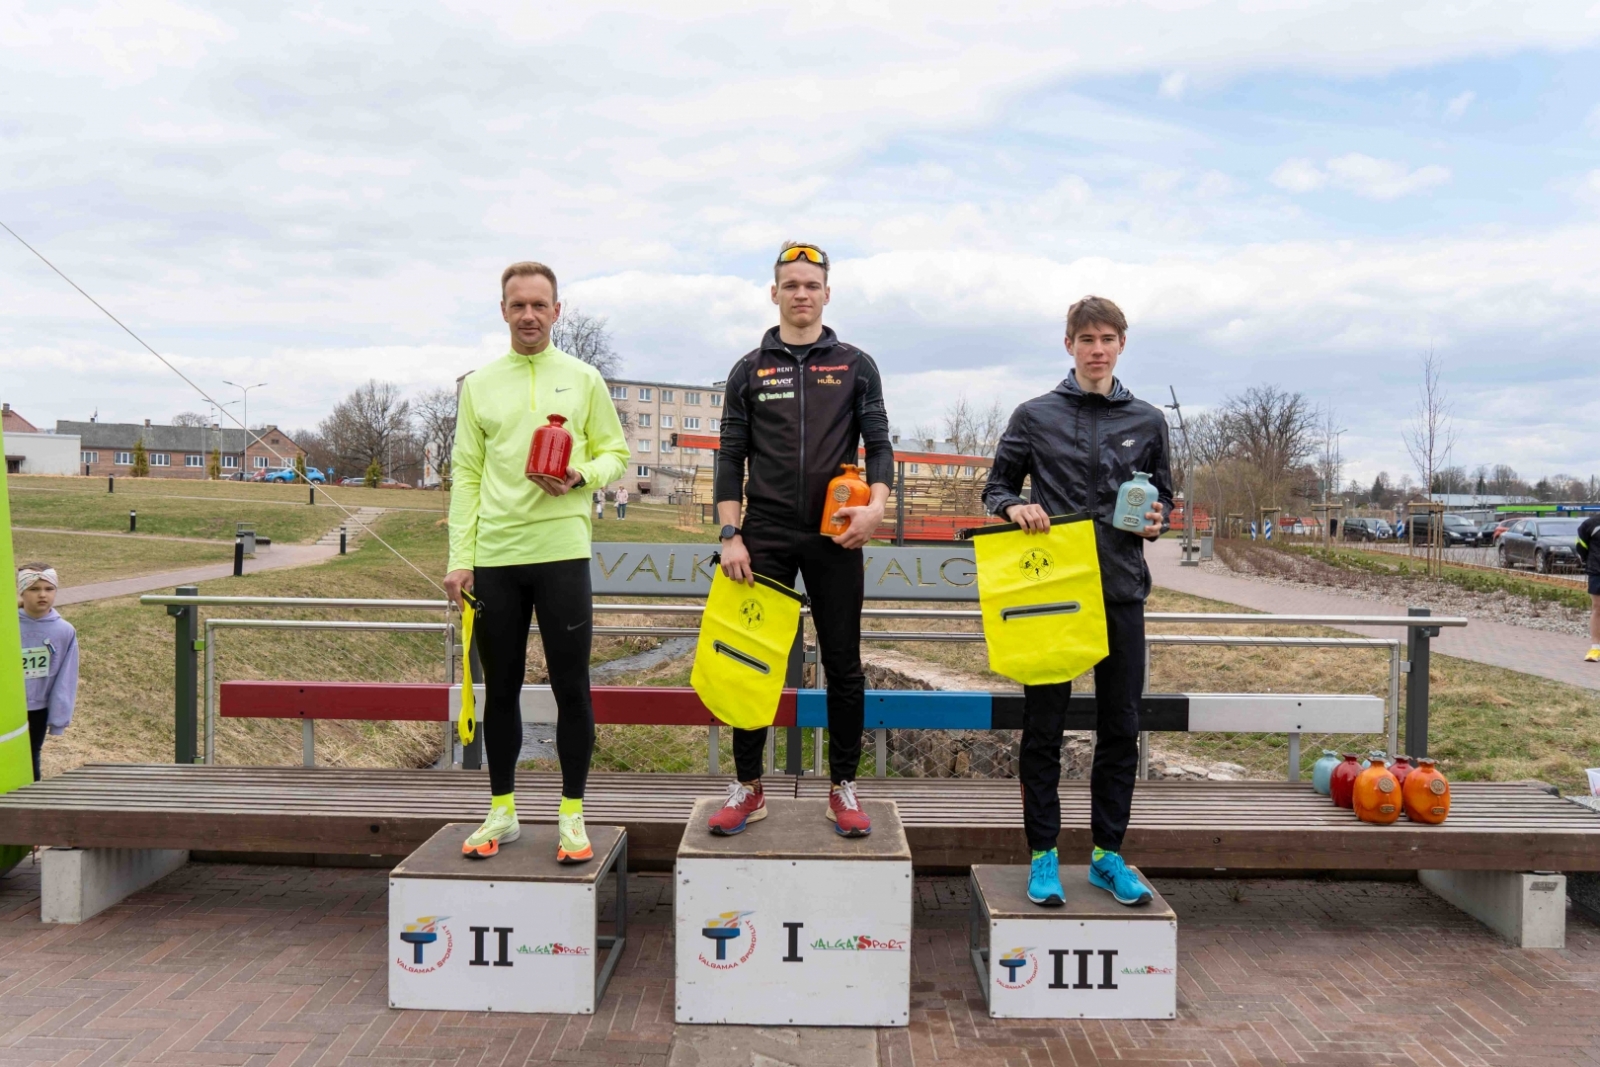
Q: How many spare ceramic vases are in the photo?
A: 6